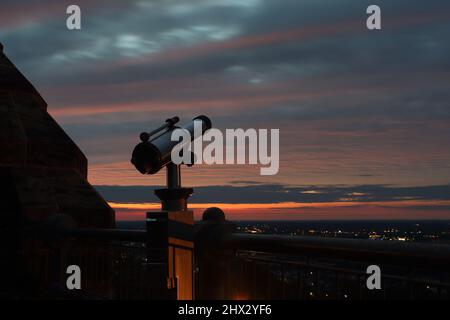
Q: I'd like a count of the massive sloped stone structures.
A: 1